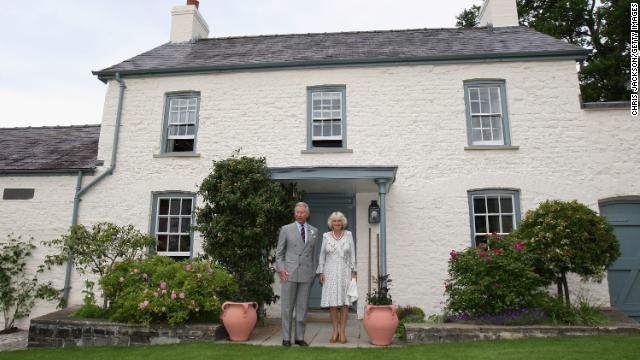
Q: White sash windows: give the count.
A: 5